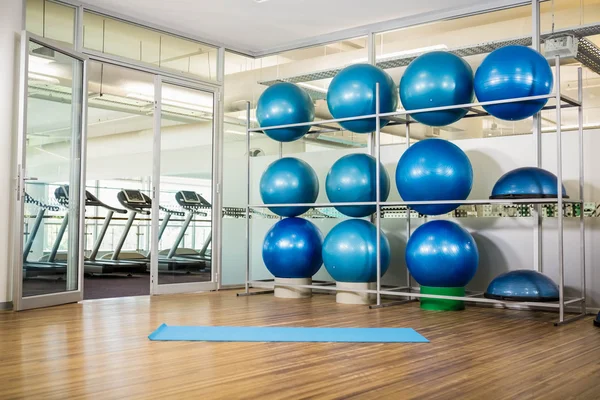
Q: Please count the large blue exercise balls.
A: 10